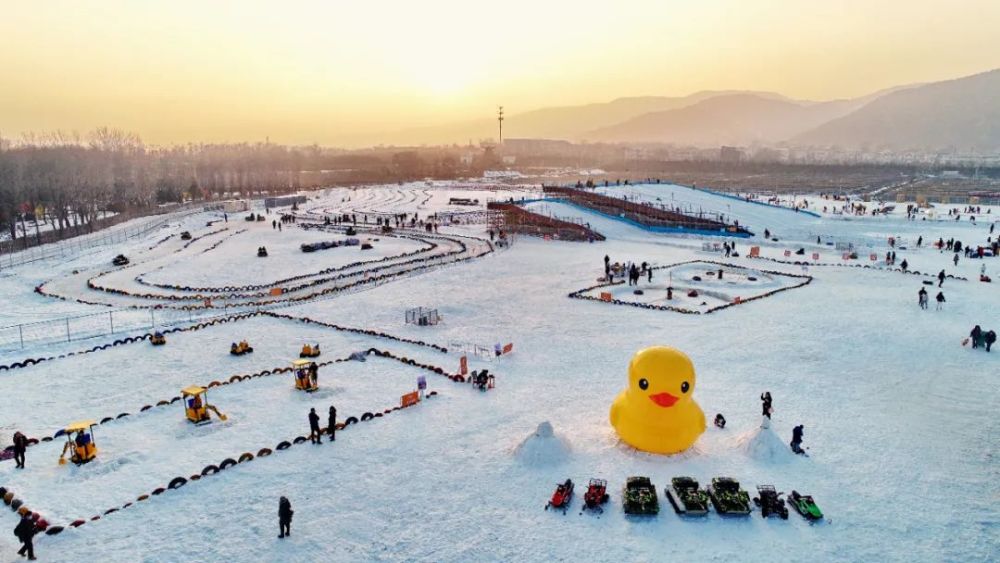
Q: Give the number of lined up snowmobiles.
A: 7